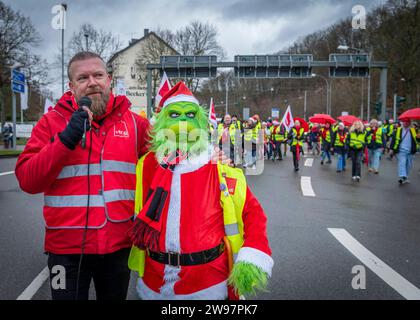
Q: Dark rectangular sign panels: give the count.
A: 3